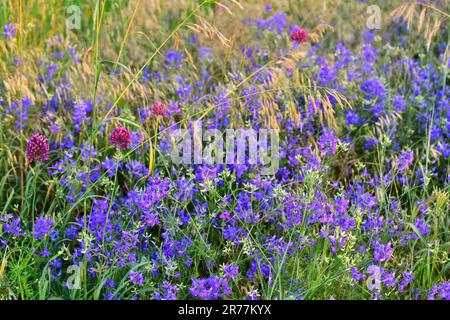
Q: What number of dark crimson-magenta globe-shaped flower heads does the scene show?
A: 4